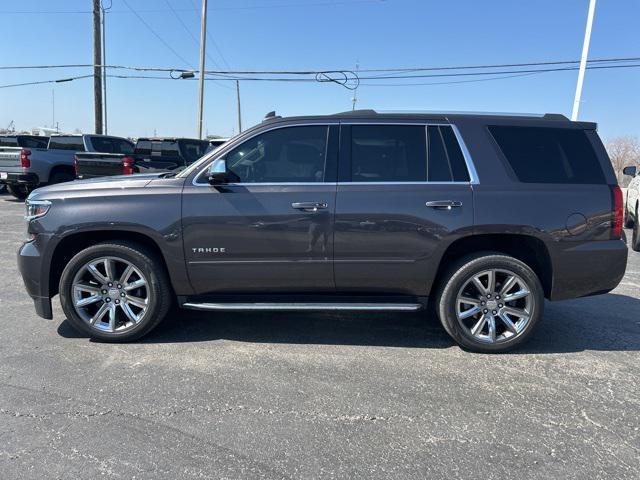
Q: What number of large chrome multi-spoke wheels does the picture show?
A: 2